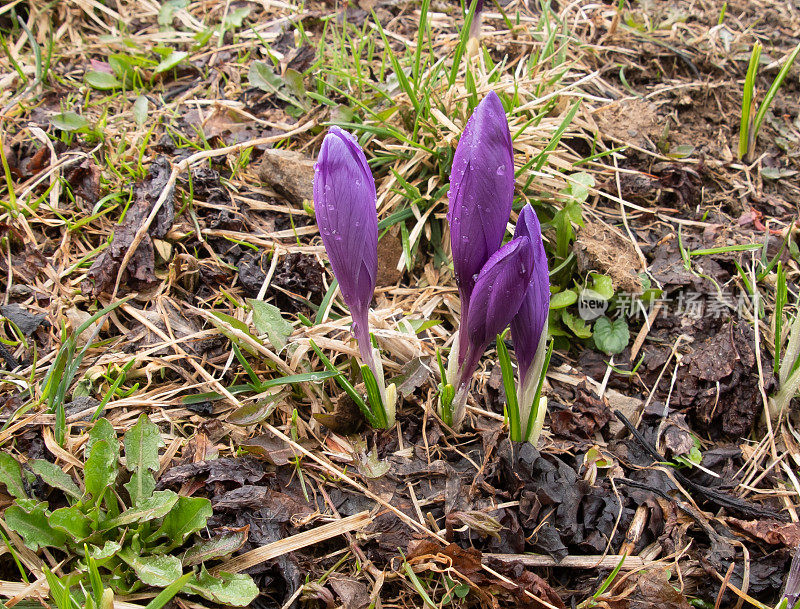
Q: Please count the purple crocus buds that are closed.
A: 4